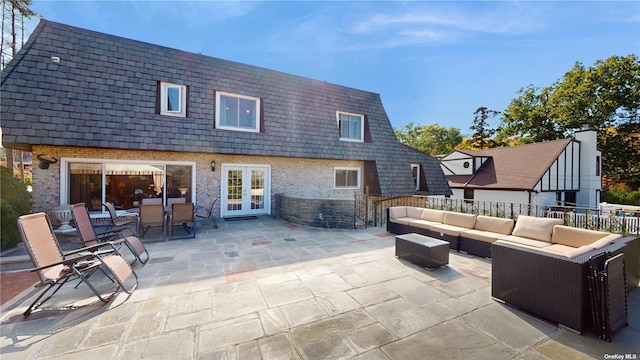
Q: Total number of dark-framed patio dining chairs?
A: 6